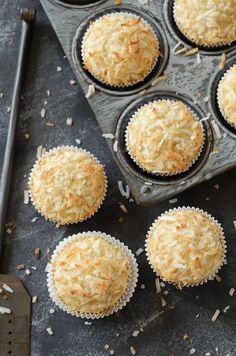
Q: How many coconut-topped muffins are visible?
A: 7